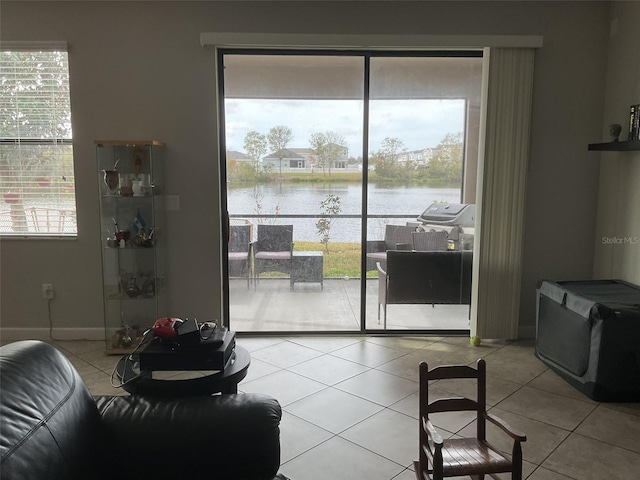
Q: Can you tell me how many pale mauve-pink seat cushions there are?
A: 3